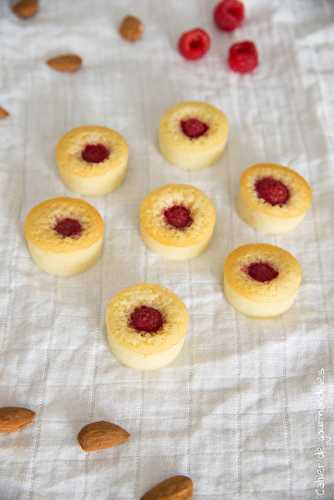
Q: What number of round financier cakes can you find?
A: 7